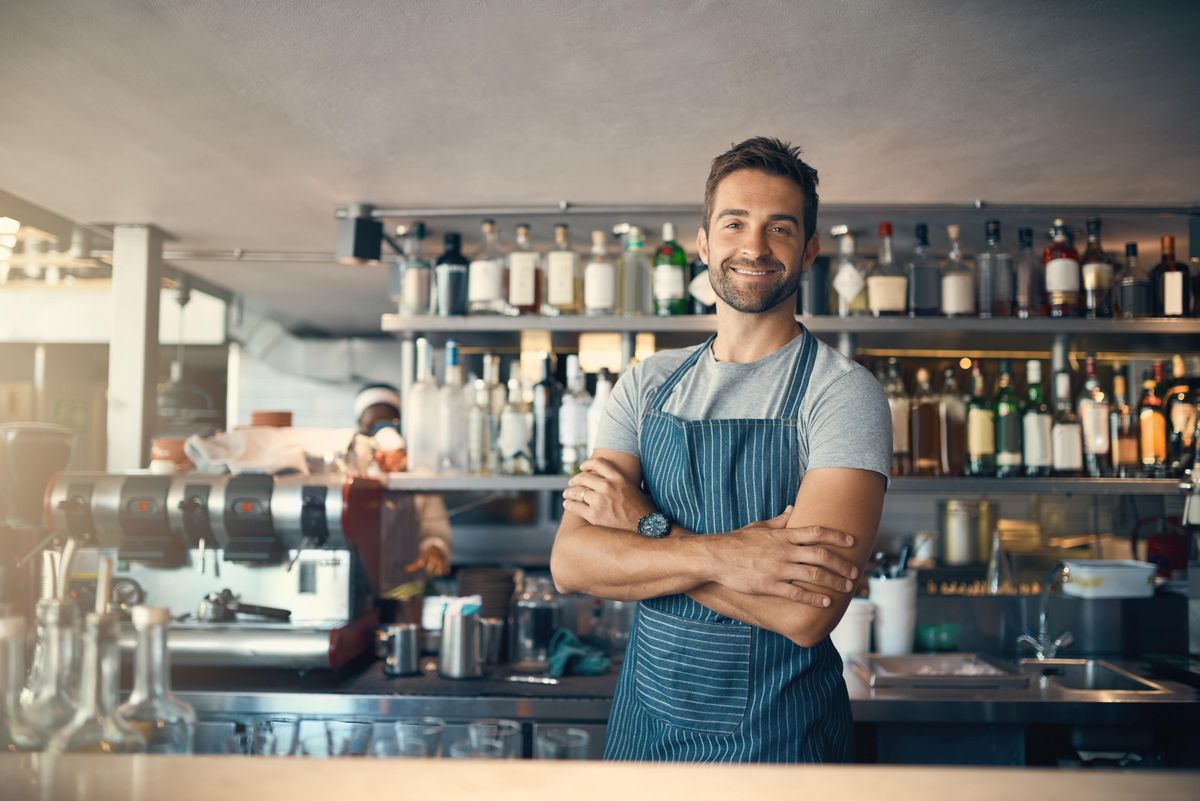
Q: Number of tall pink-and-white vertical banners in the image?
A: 0